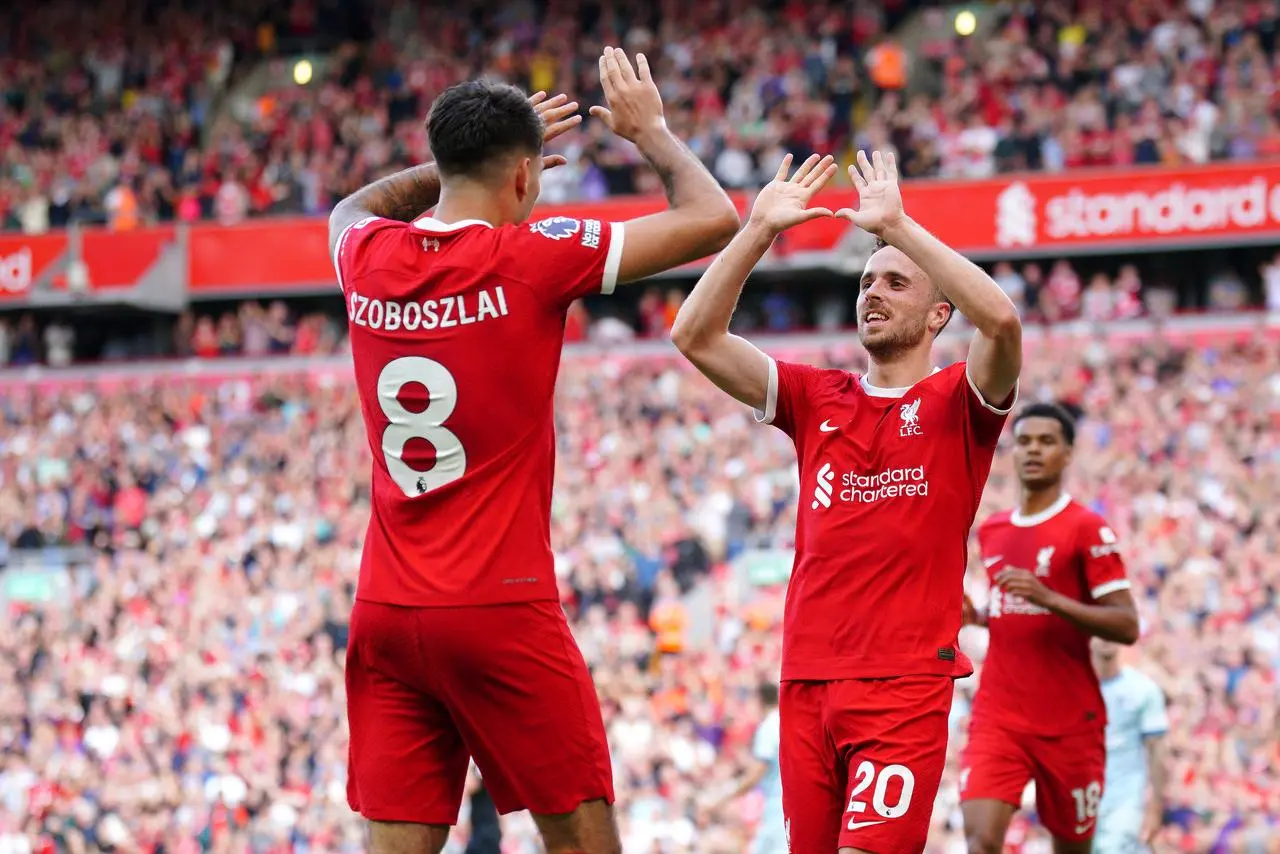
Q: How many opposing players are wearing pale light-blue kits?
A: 2